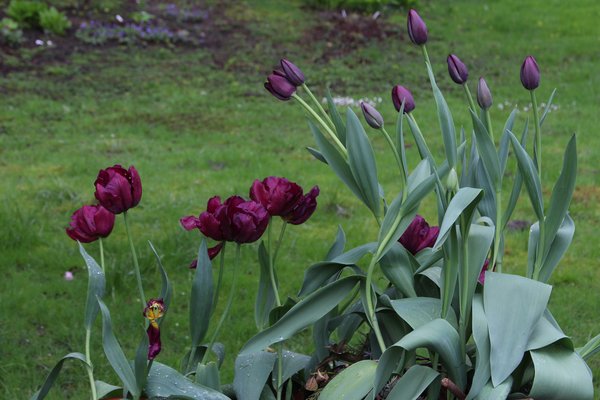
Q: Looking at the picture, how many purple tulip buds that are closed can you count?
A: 8